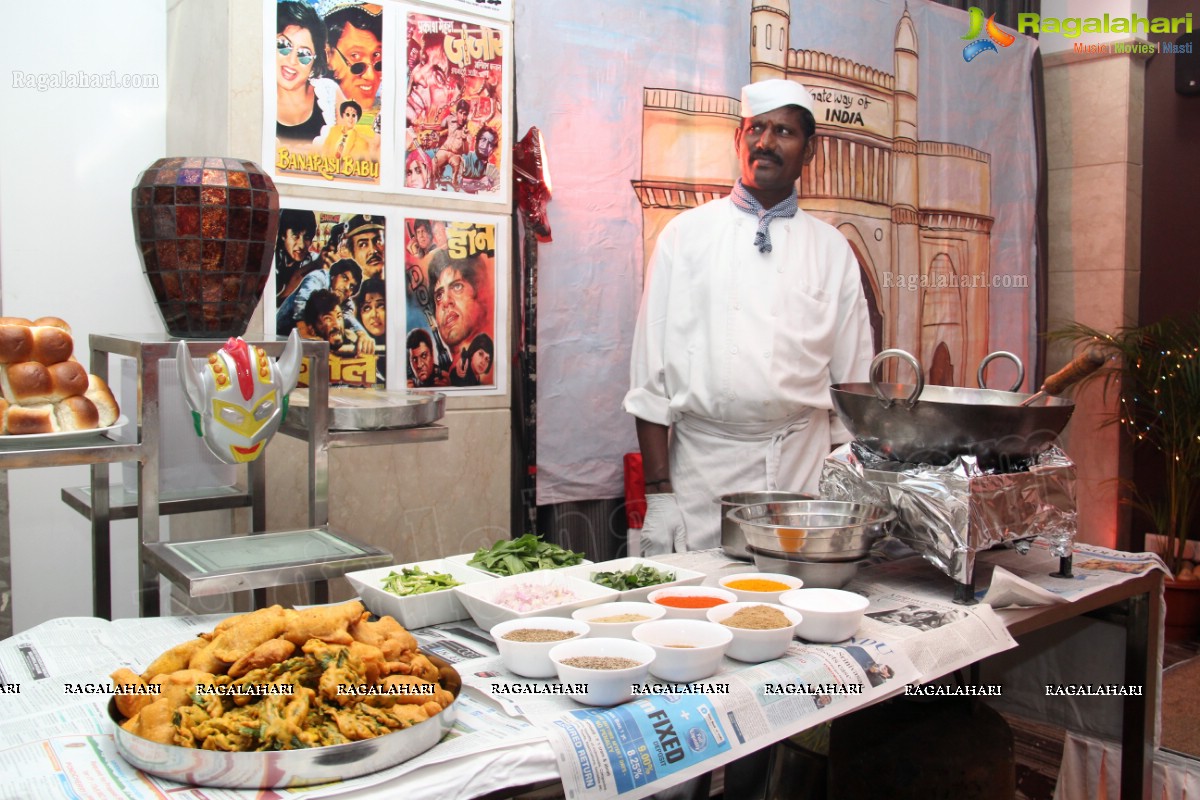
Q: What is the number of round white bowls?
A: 8